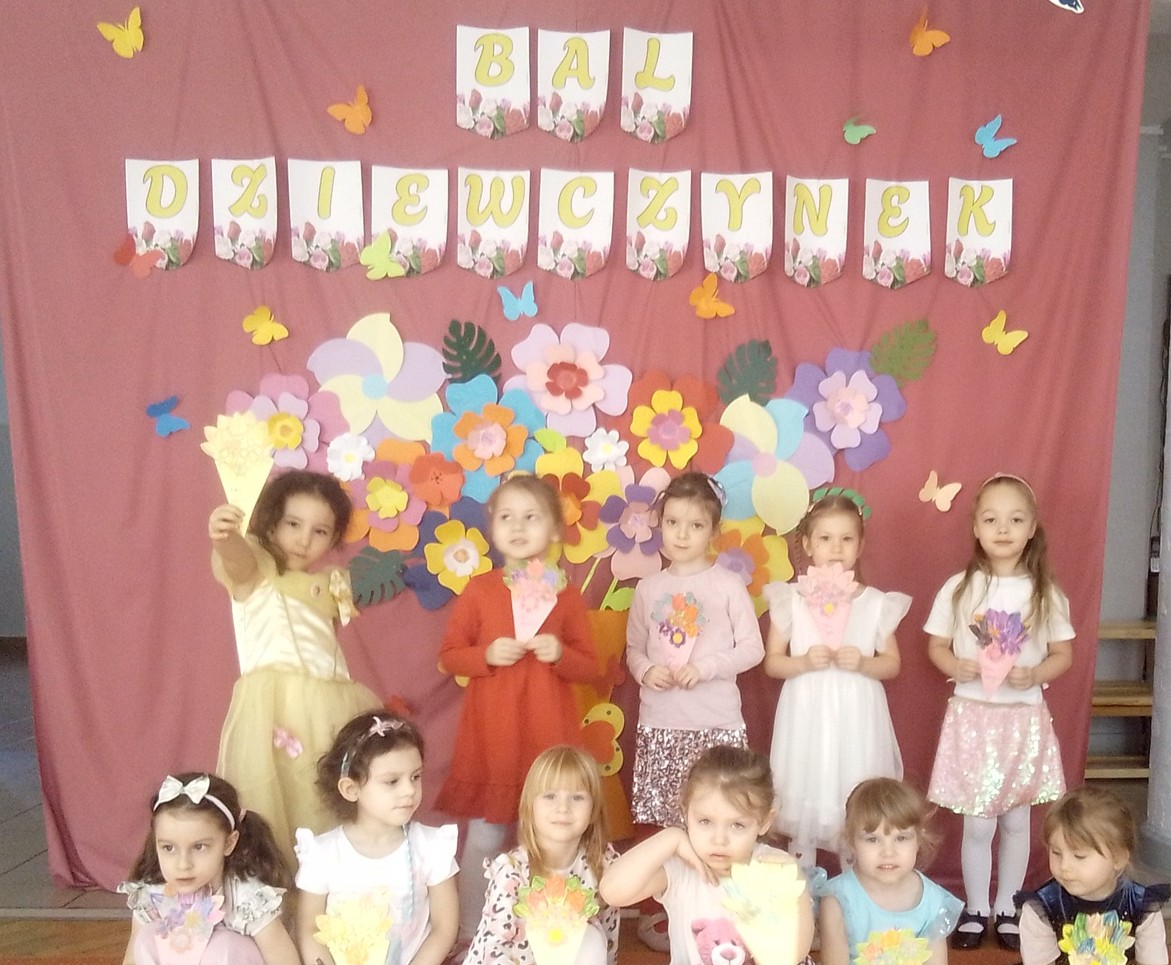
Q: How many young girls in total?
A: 11